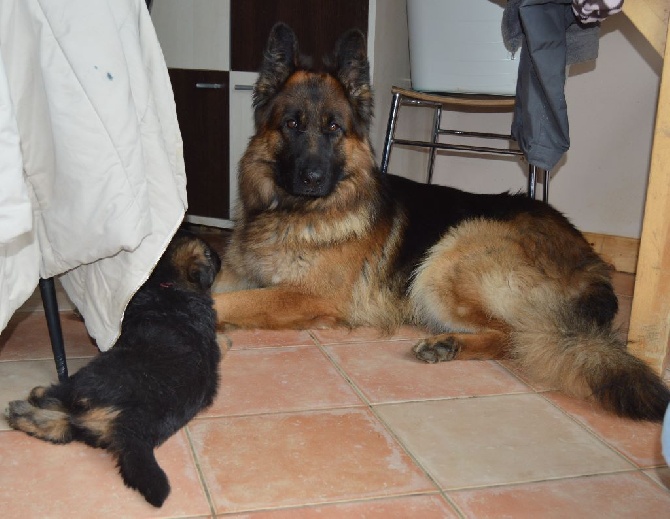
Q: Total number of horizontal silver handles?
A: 2